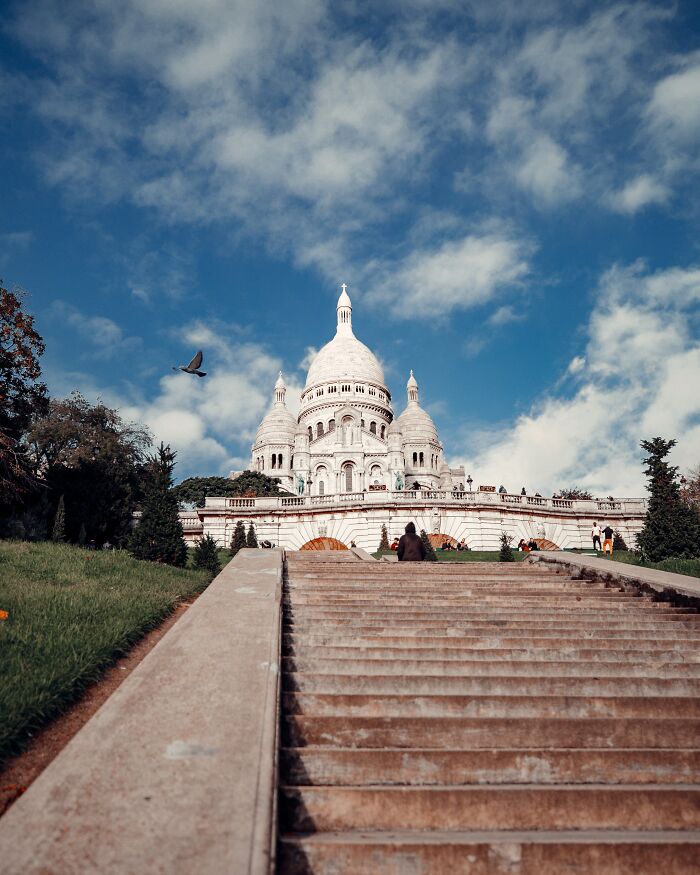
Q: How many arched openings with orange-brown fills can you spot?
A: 3